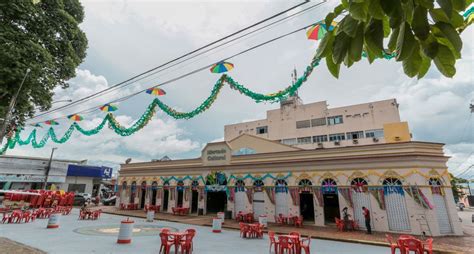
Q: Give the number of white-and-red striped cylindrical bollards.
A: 6